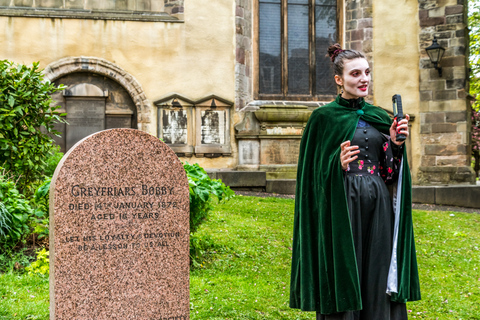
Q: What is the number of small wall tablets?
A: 2